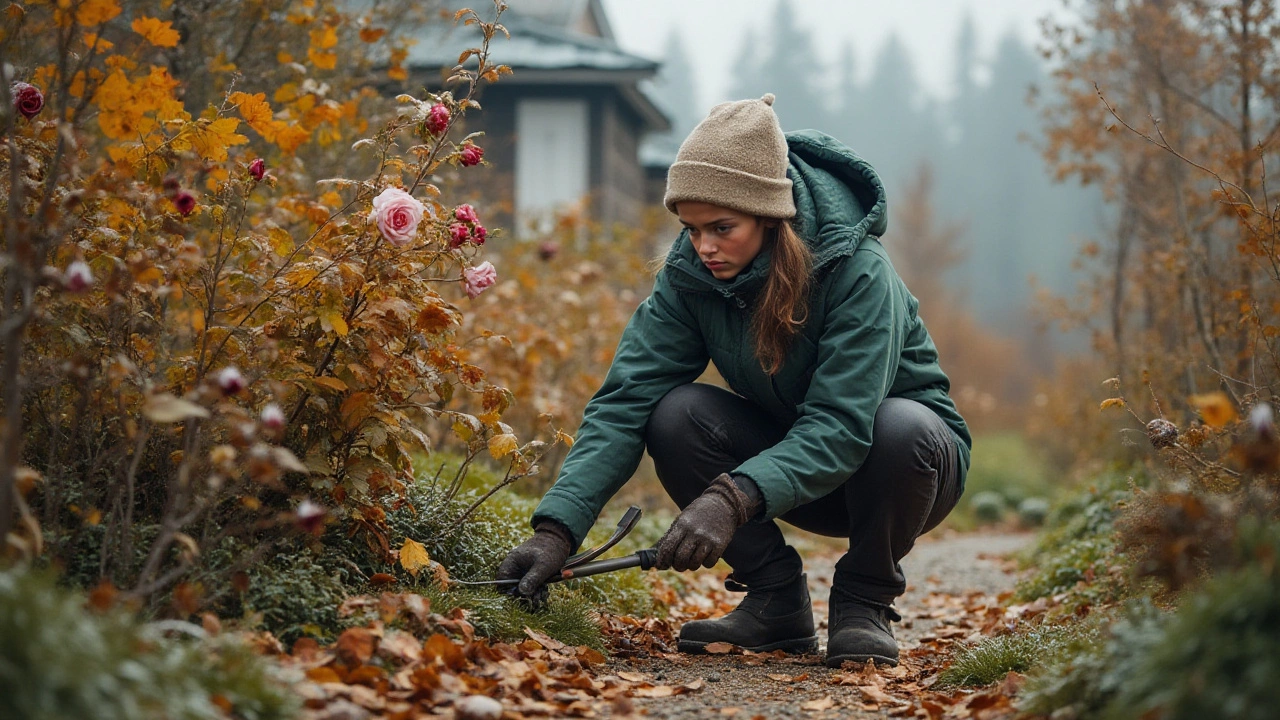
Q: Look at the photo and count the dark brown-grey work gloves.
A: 2